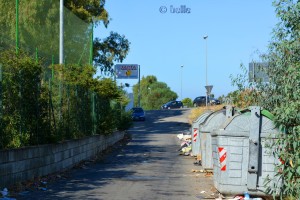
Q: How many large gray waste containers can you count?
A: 3